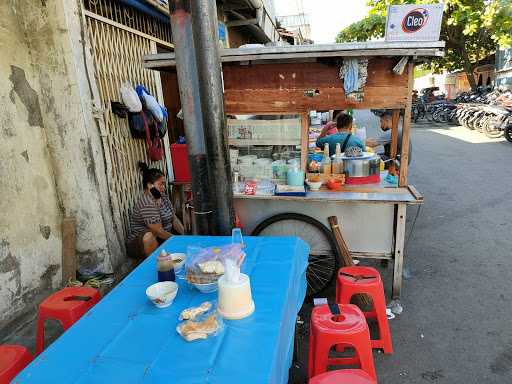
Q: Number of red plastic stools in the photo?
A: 5